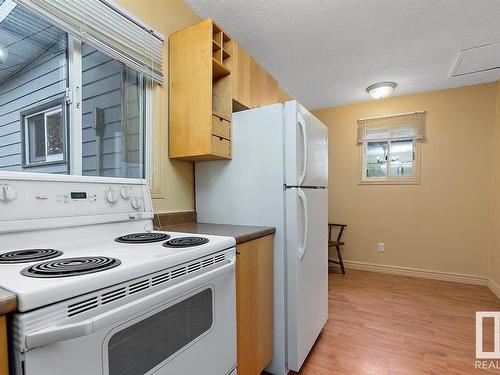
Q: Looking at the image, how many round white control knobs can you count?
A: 4